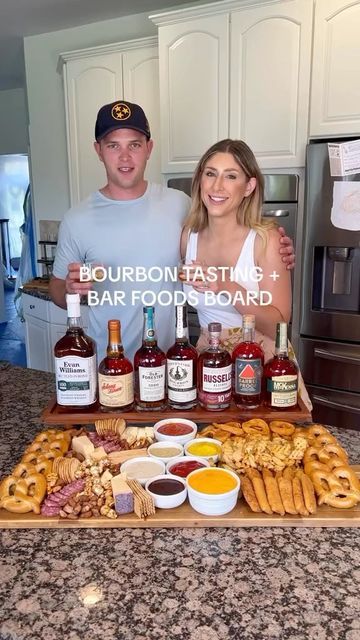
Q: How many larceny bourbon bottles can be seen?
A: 0